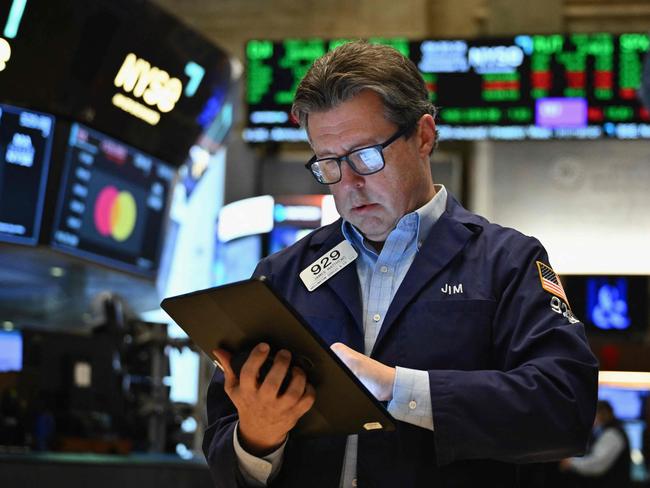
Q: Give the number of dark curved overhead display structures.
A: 1